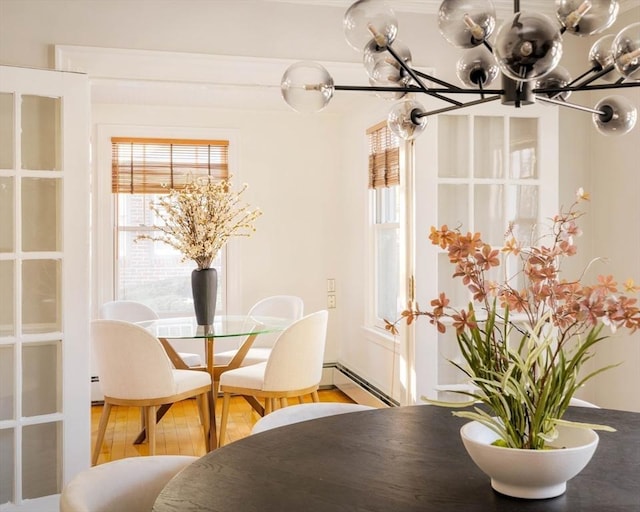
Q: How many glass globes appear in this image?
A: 13